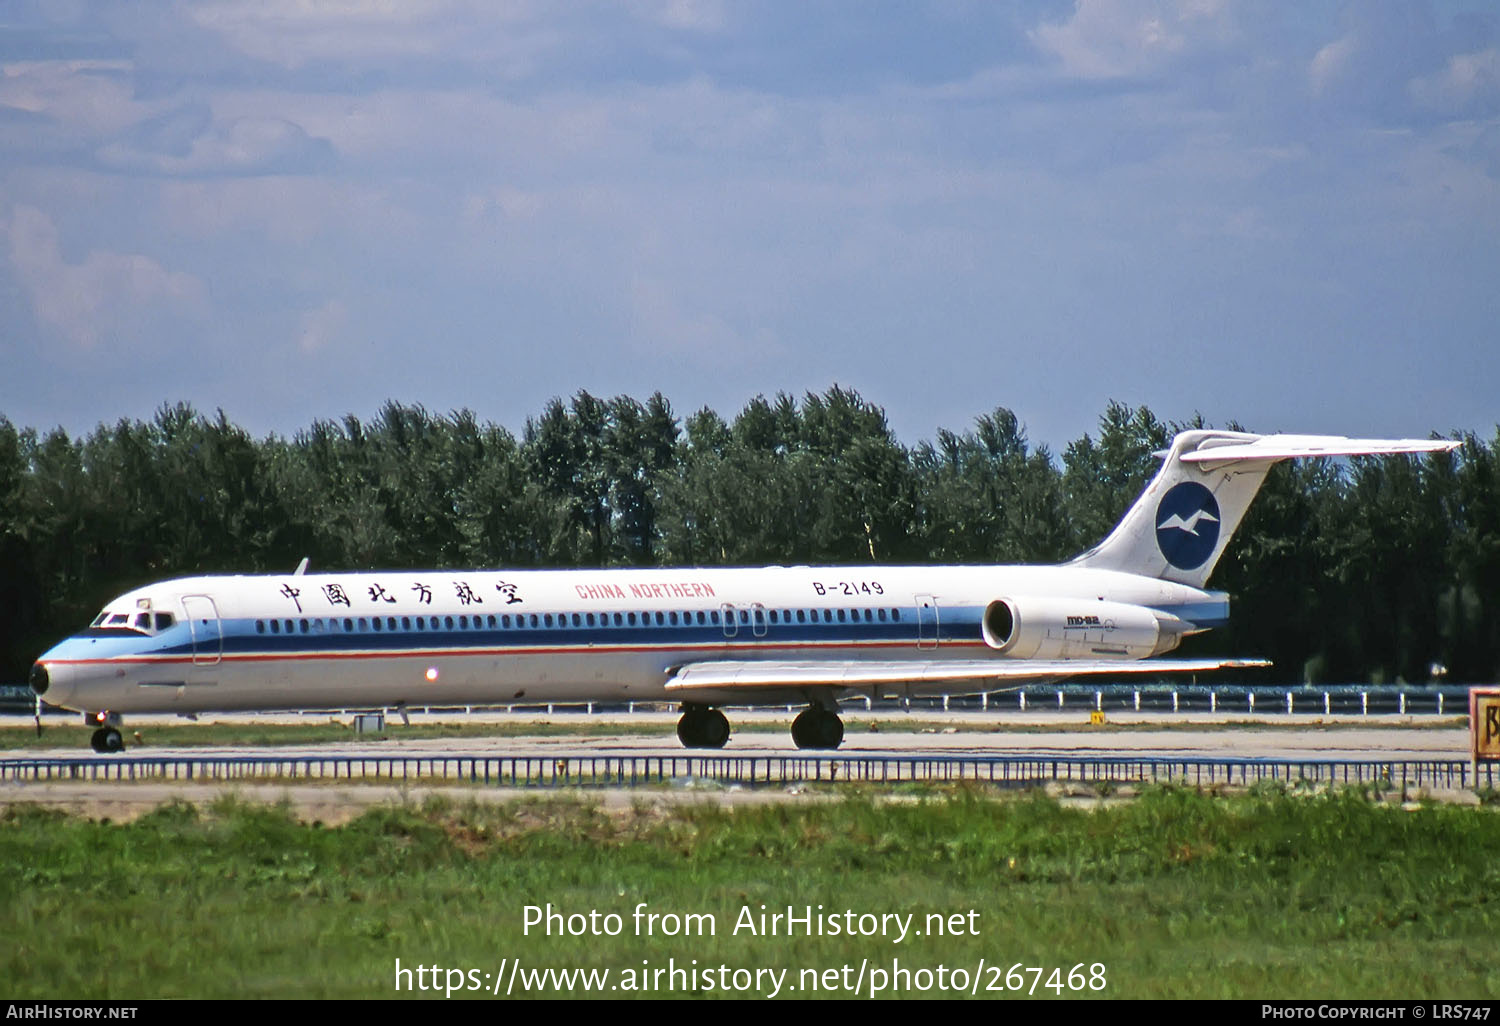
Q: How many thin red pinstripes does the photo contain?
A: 1